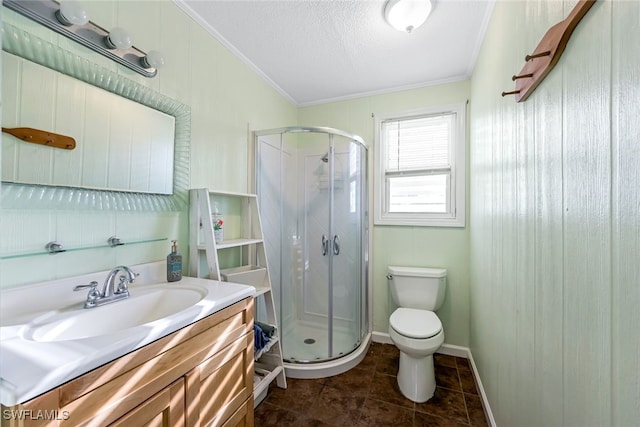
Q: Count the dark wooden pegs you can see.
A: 3